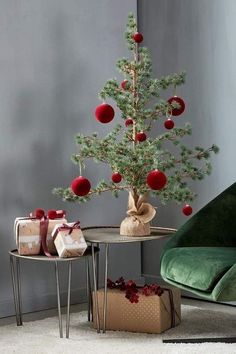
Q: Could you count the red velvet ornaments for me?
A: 11